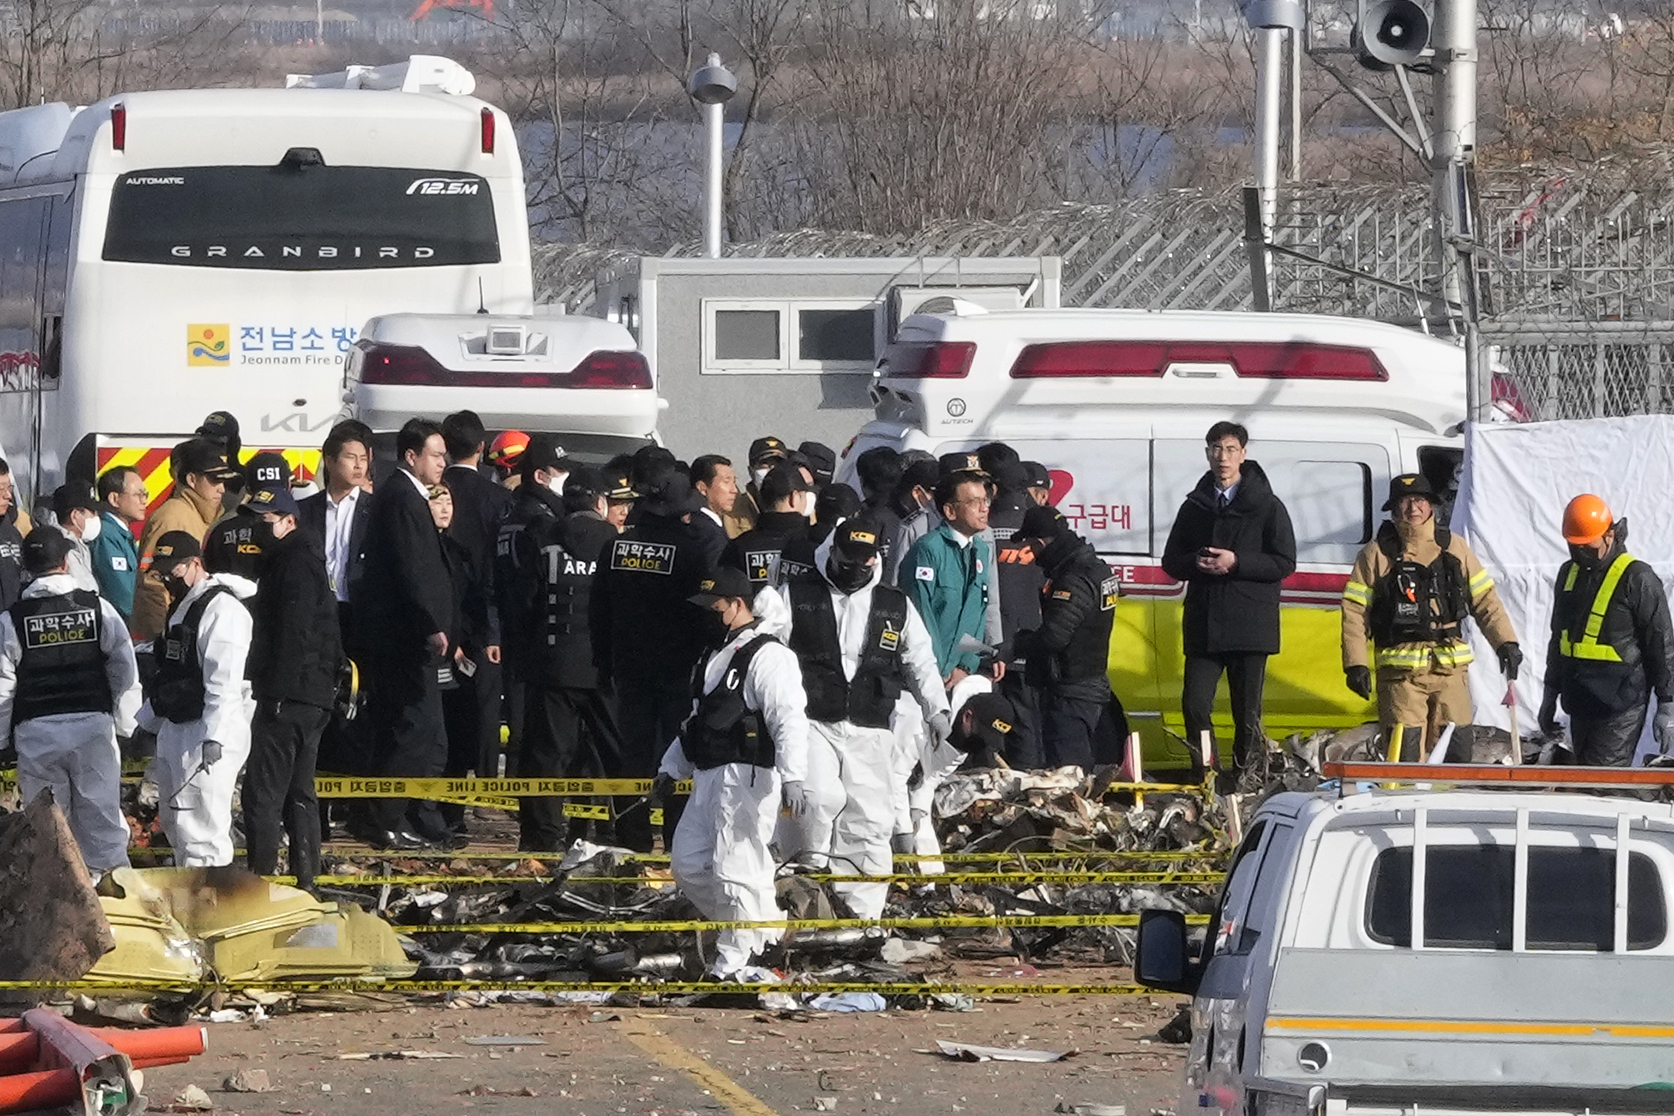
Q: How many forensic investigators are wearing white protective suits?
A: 5